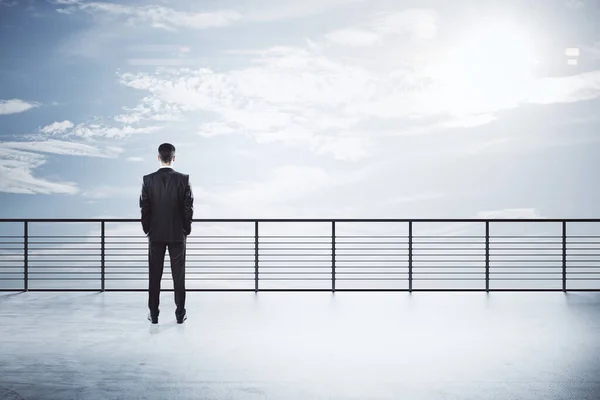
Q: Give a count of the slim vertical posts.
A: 7